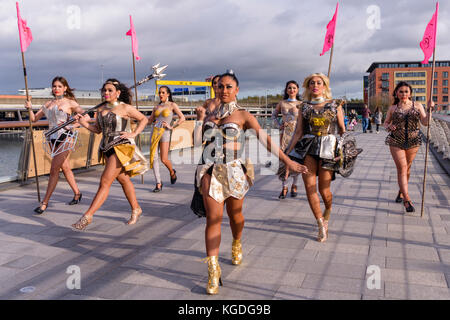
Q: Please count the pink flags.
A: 4